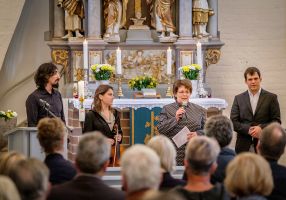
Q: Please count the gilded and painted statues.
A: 4